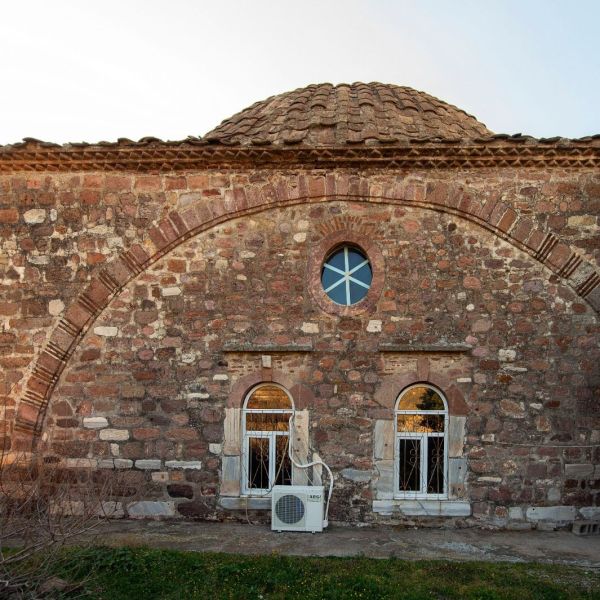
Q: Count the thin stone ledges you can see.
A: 2